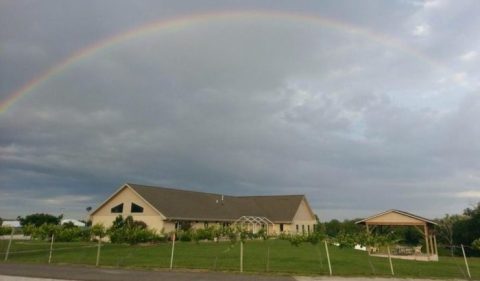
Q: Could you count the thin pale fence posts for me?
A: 8